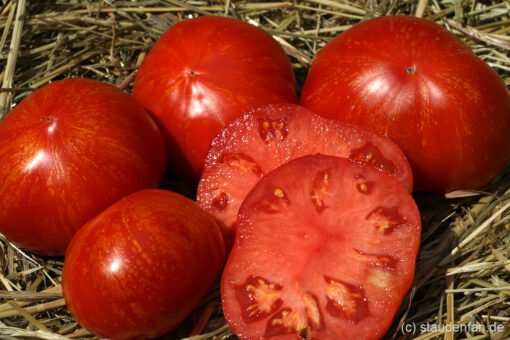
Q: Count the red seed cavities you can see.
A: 12